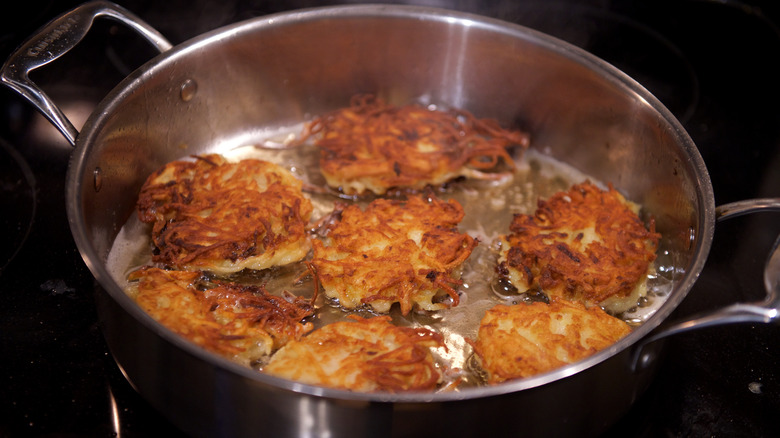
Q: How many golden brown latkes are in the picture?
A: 7